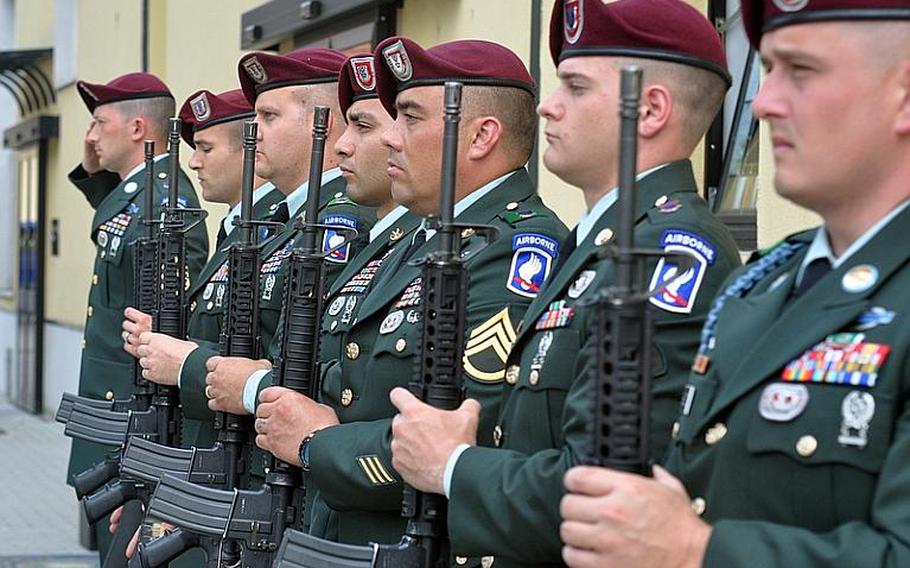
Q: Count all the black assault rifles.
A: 6